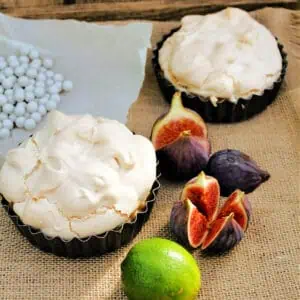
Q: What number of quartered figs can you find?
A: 1